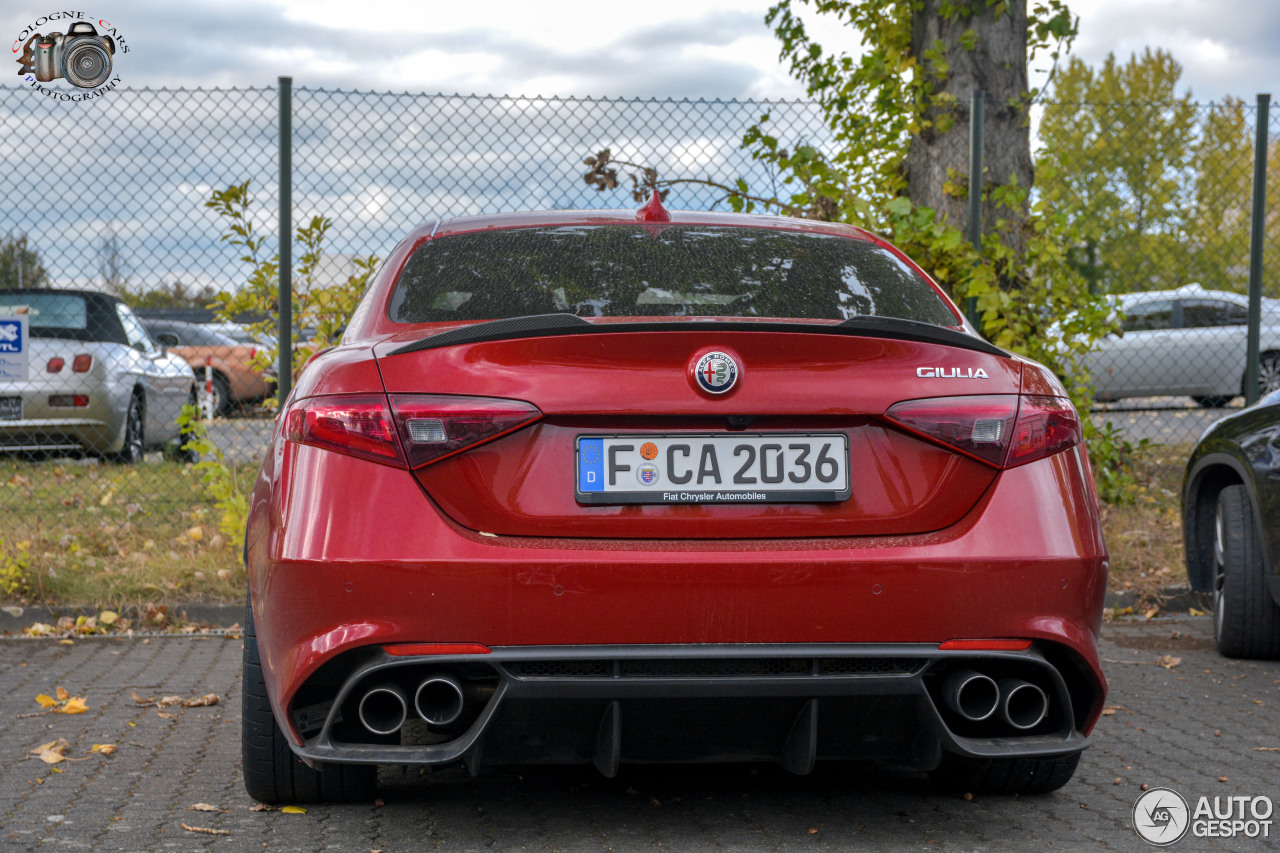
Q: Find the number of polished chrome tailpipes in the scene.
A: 4